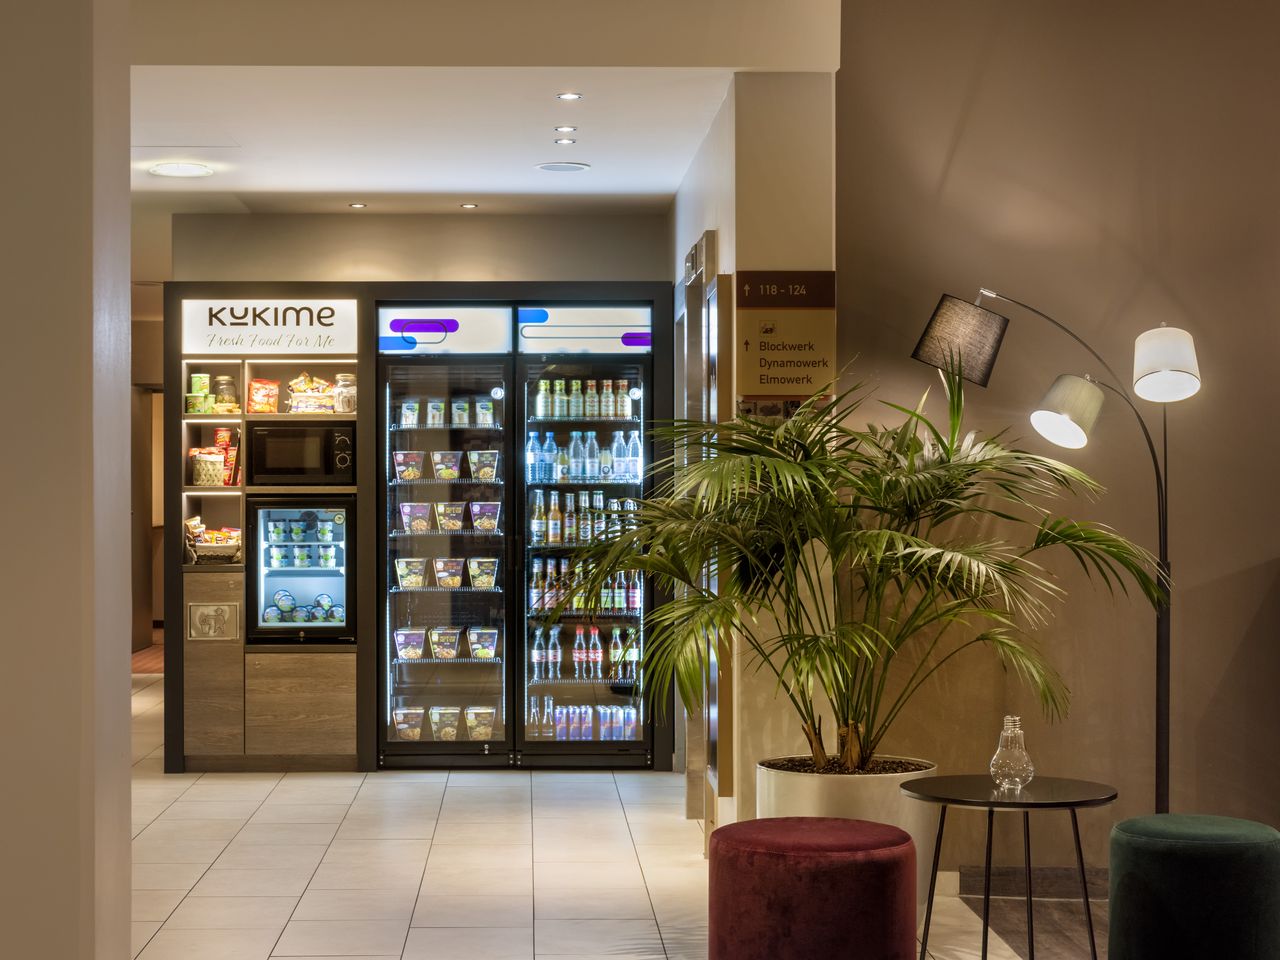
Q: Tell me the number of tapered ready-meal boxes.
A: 15